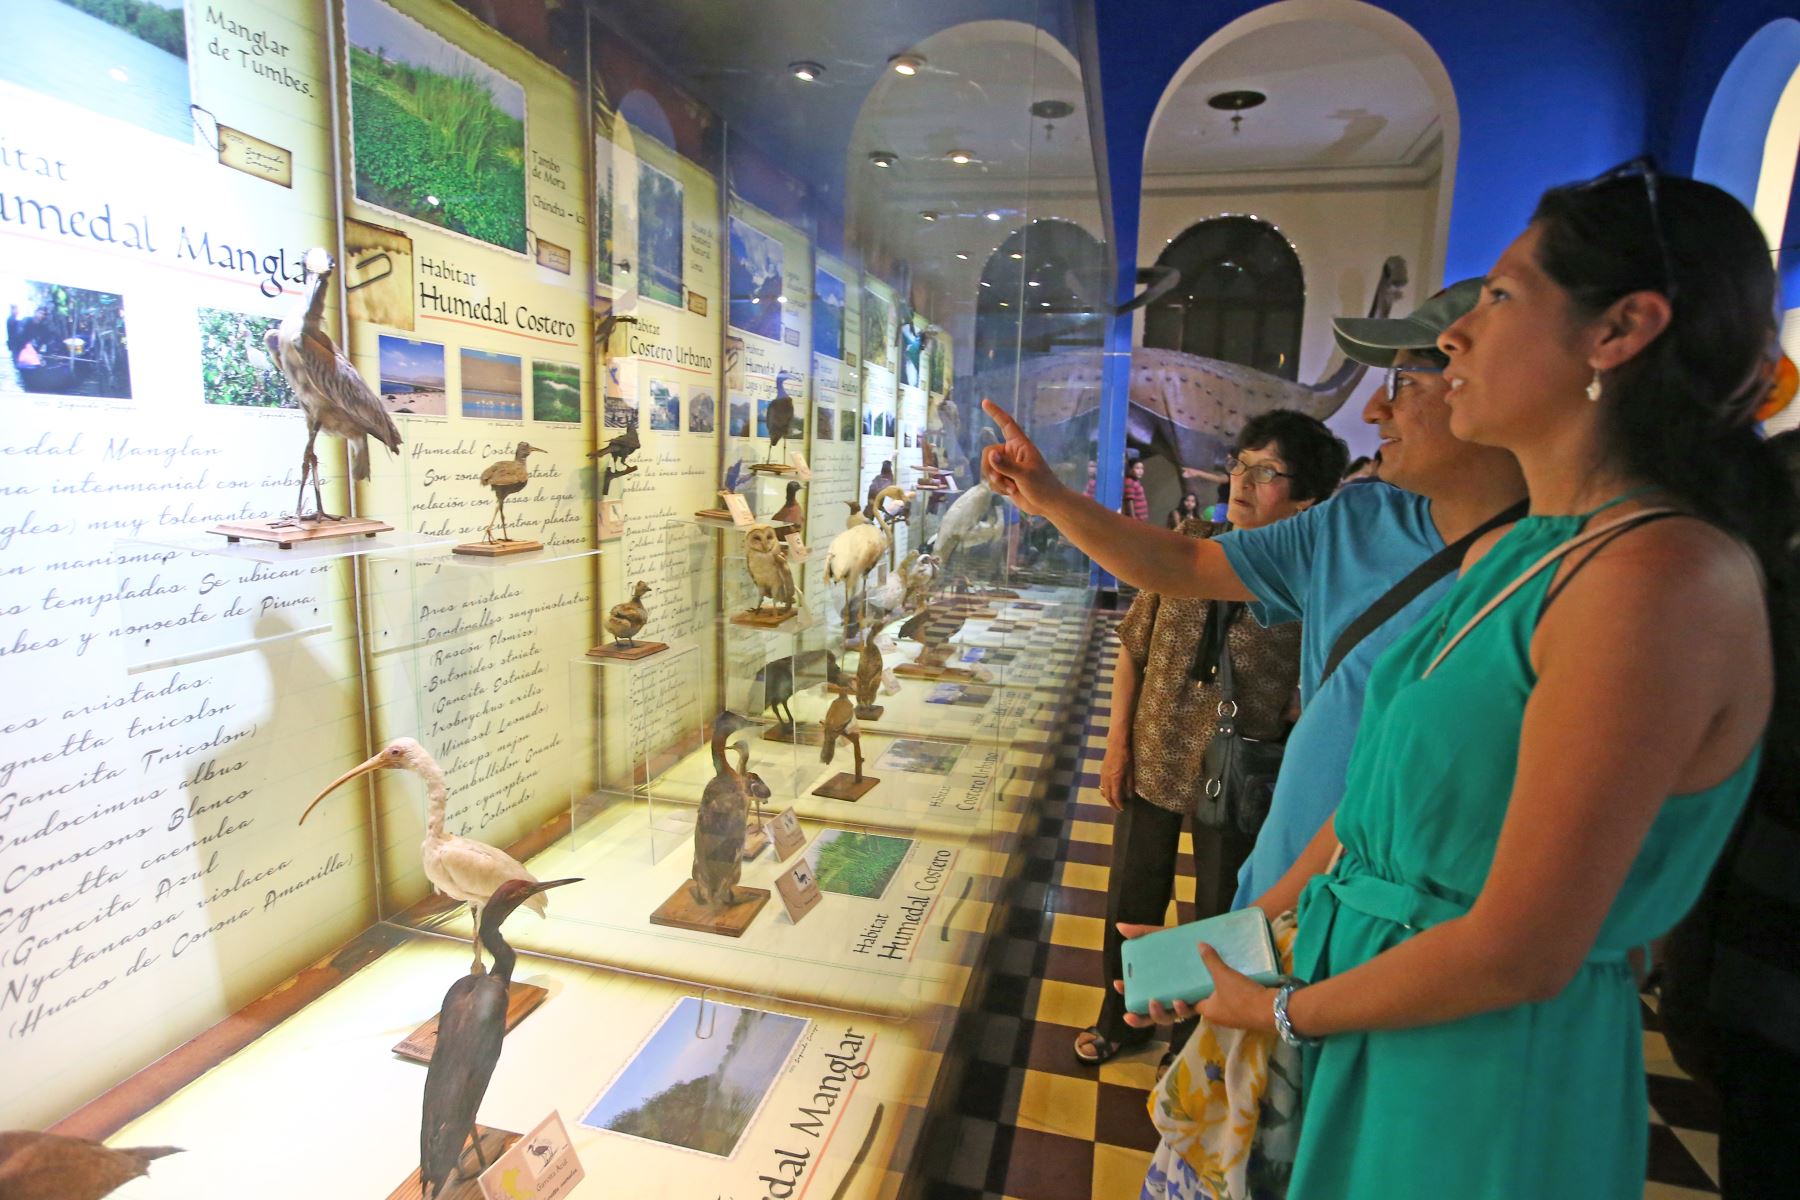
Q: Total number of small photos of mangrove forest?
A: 2